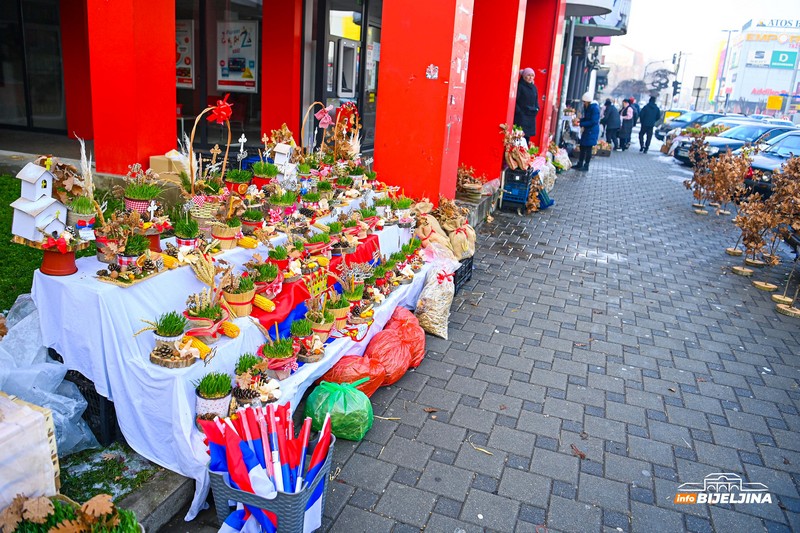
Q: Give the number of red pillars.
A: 6